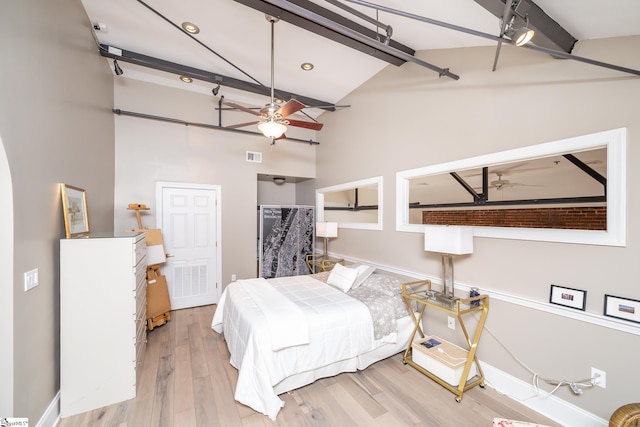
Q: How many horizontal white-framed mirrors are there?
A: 2